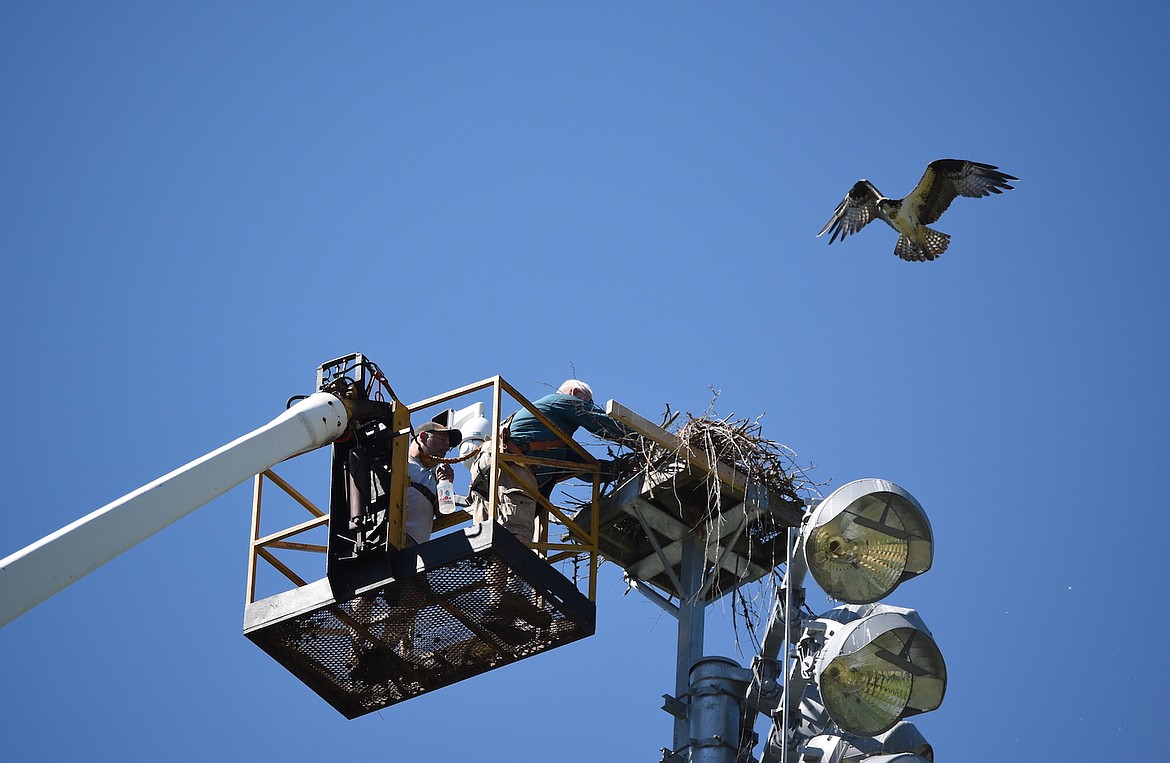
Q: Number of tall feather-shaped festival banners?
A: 0